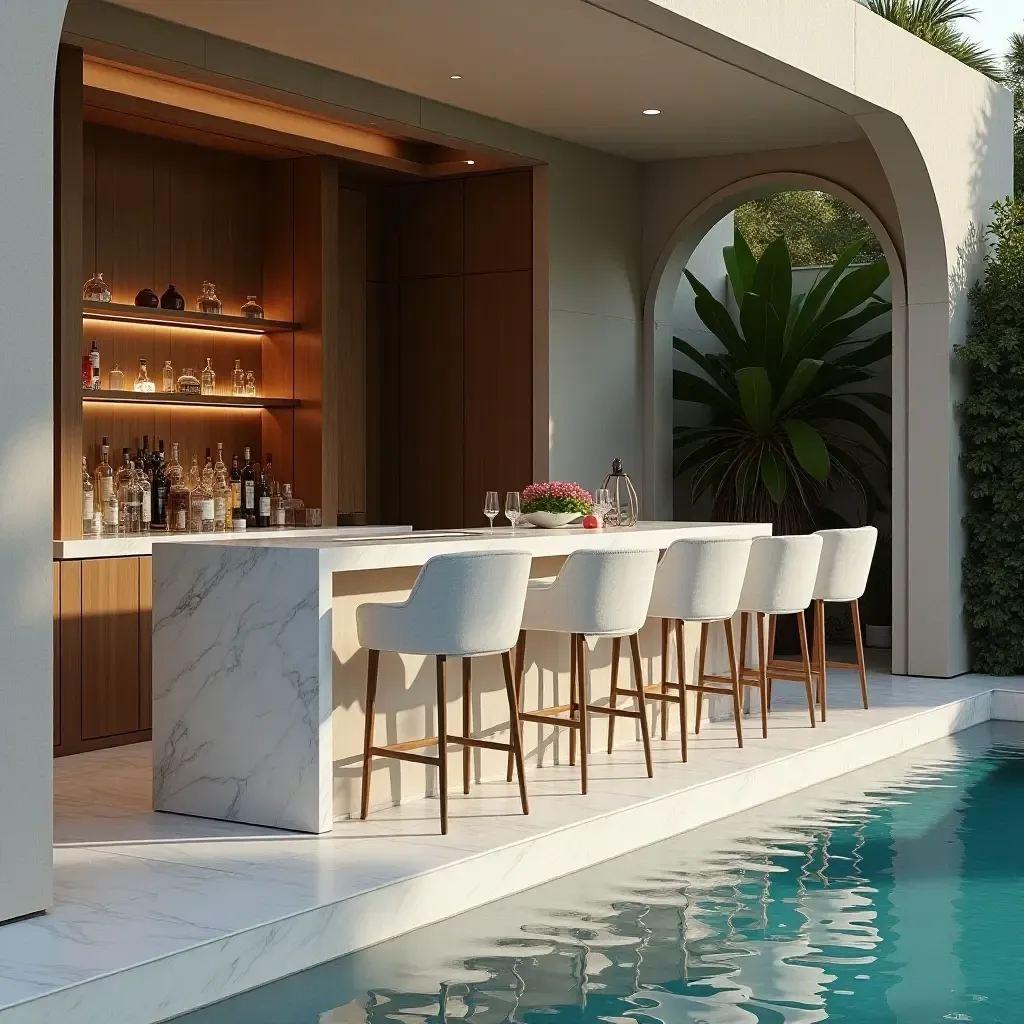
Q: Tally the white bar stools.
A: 5